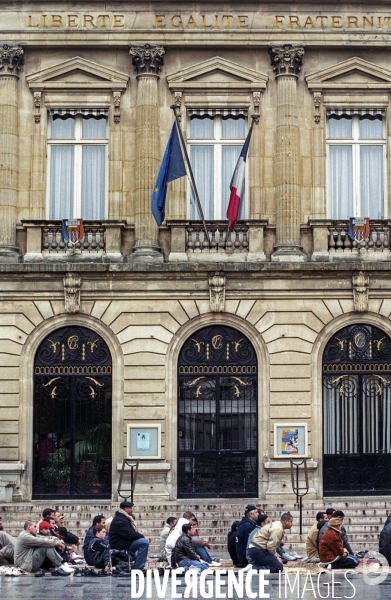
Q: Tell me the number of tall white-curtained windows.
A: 3